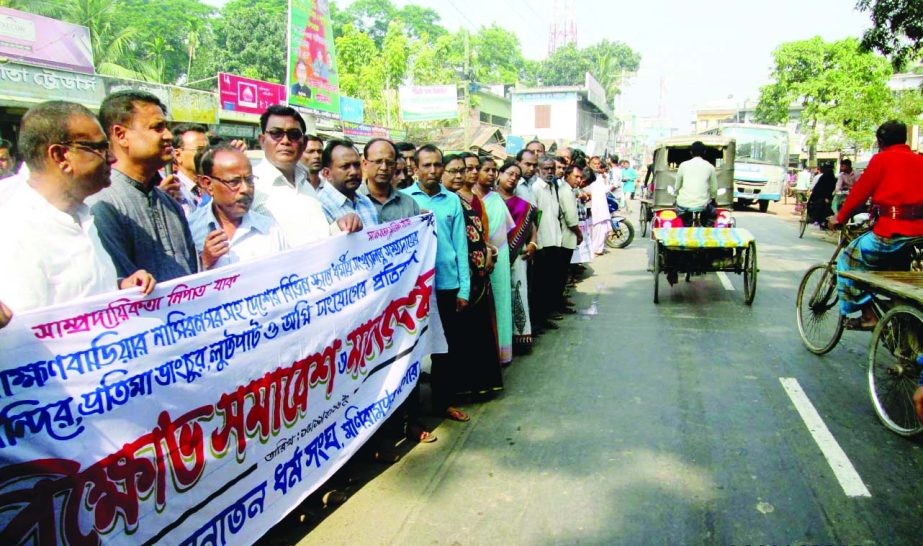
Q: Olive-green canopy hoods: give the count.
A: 1